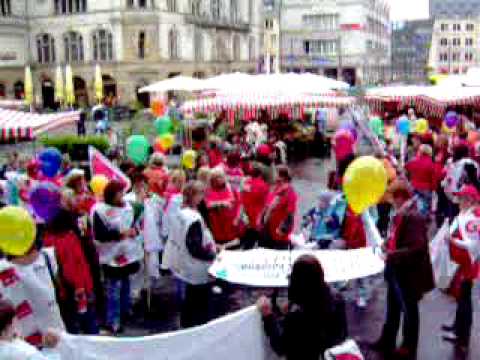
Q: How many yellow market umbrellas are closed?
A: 4